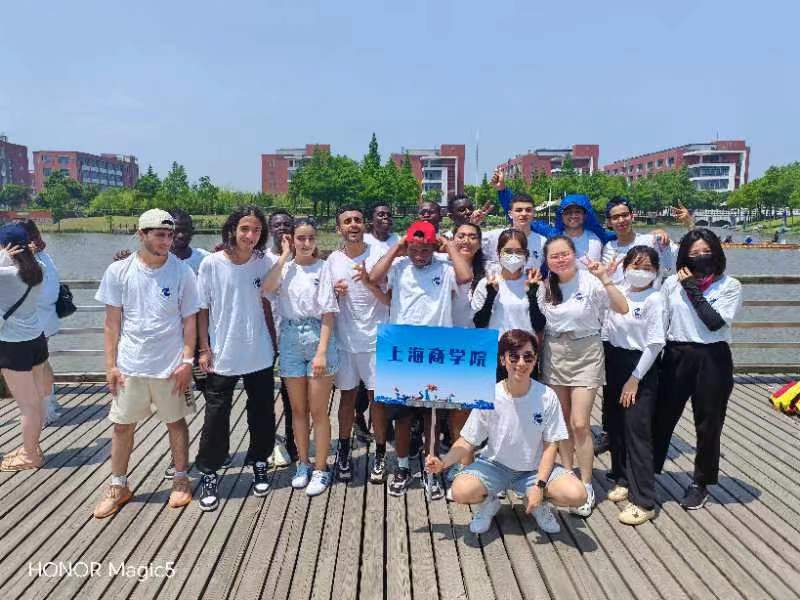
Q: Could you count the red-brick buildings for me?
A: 6